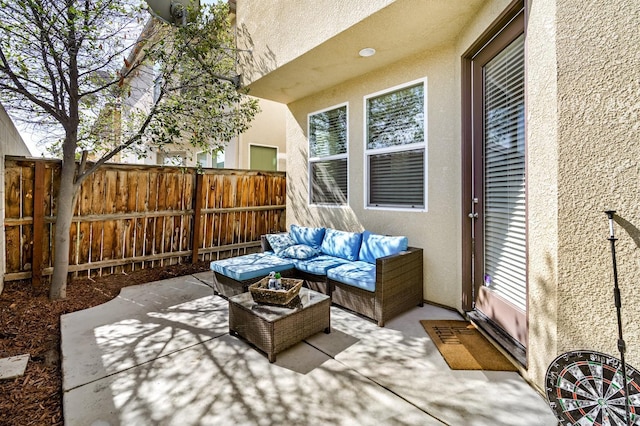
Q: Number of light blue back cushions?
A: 3